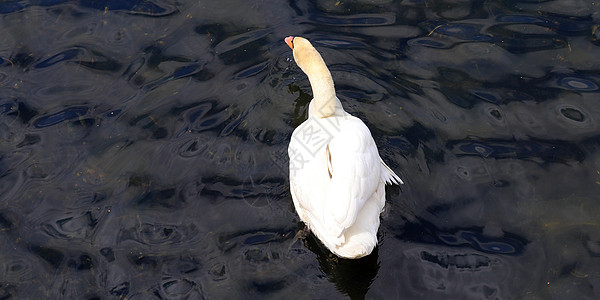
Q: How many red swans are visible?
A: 0